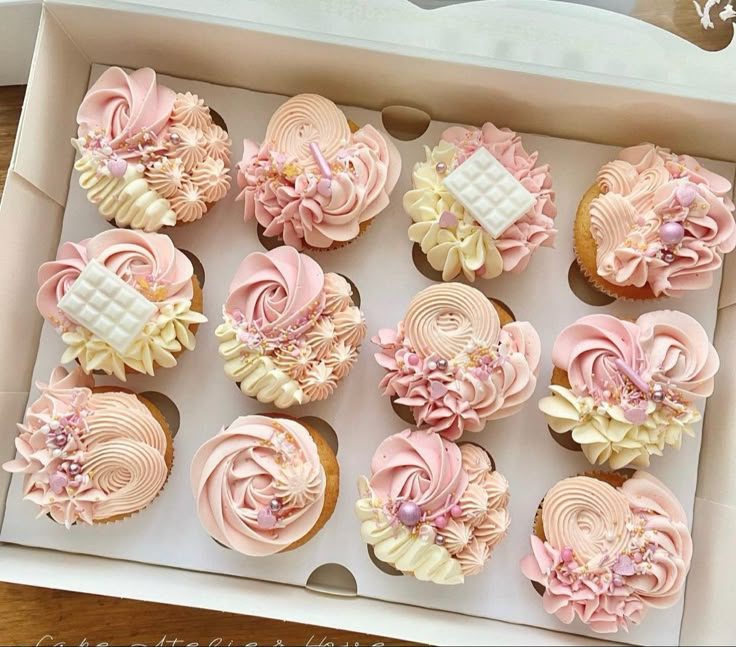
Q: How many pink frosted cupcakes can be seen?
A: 12